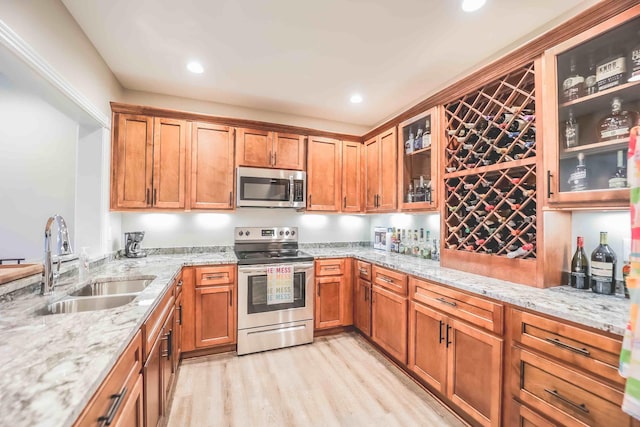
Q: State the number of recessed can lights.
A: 3